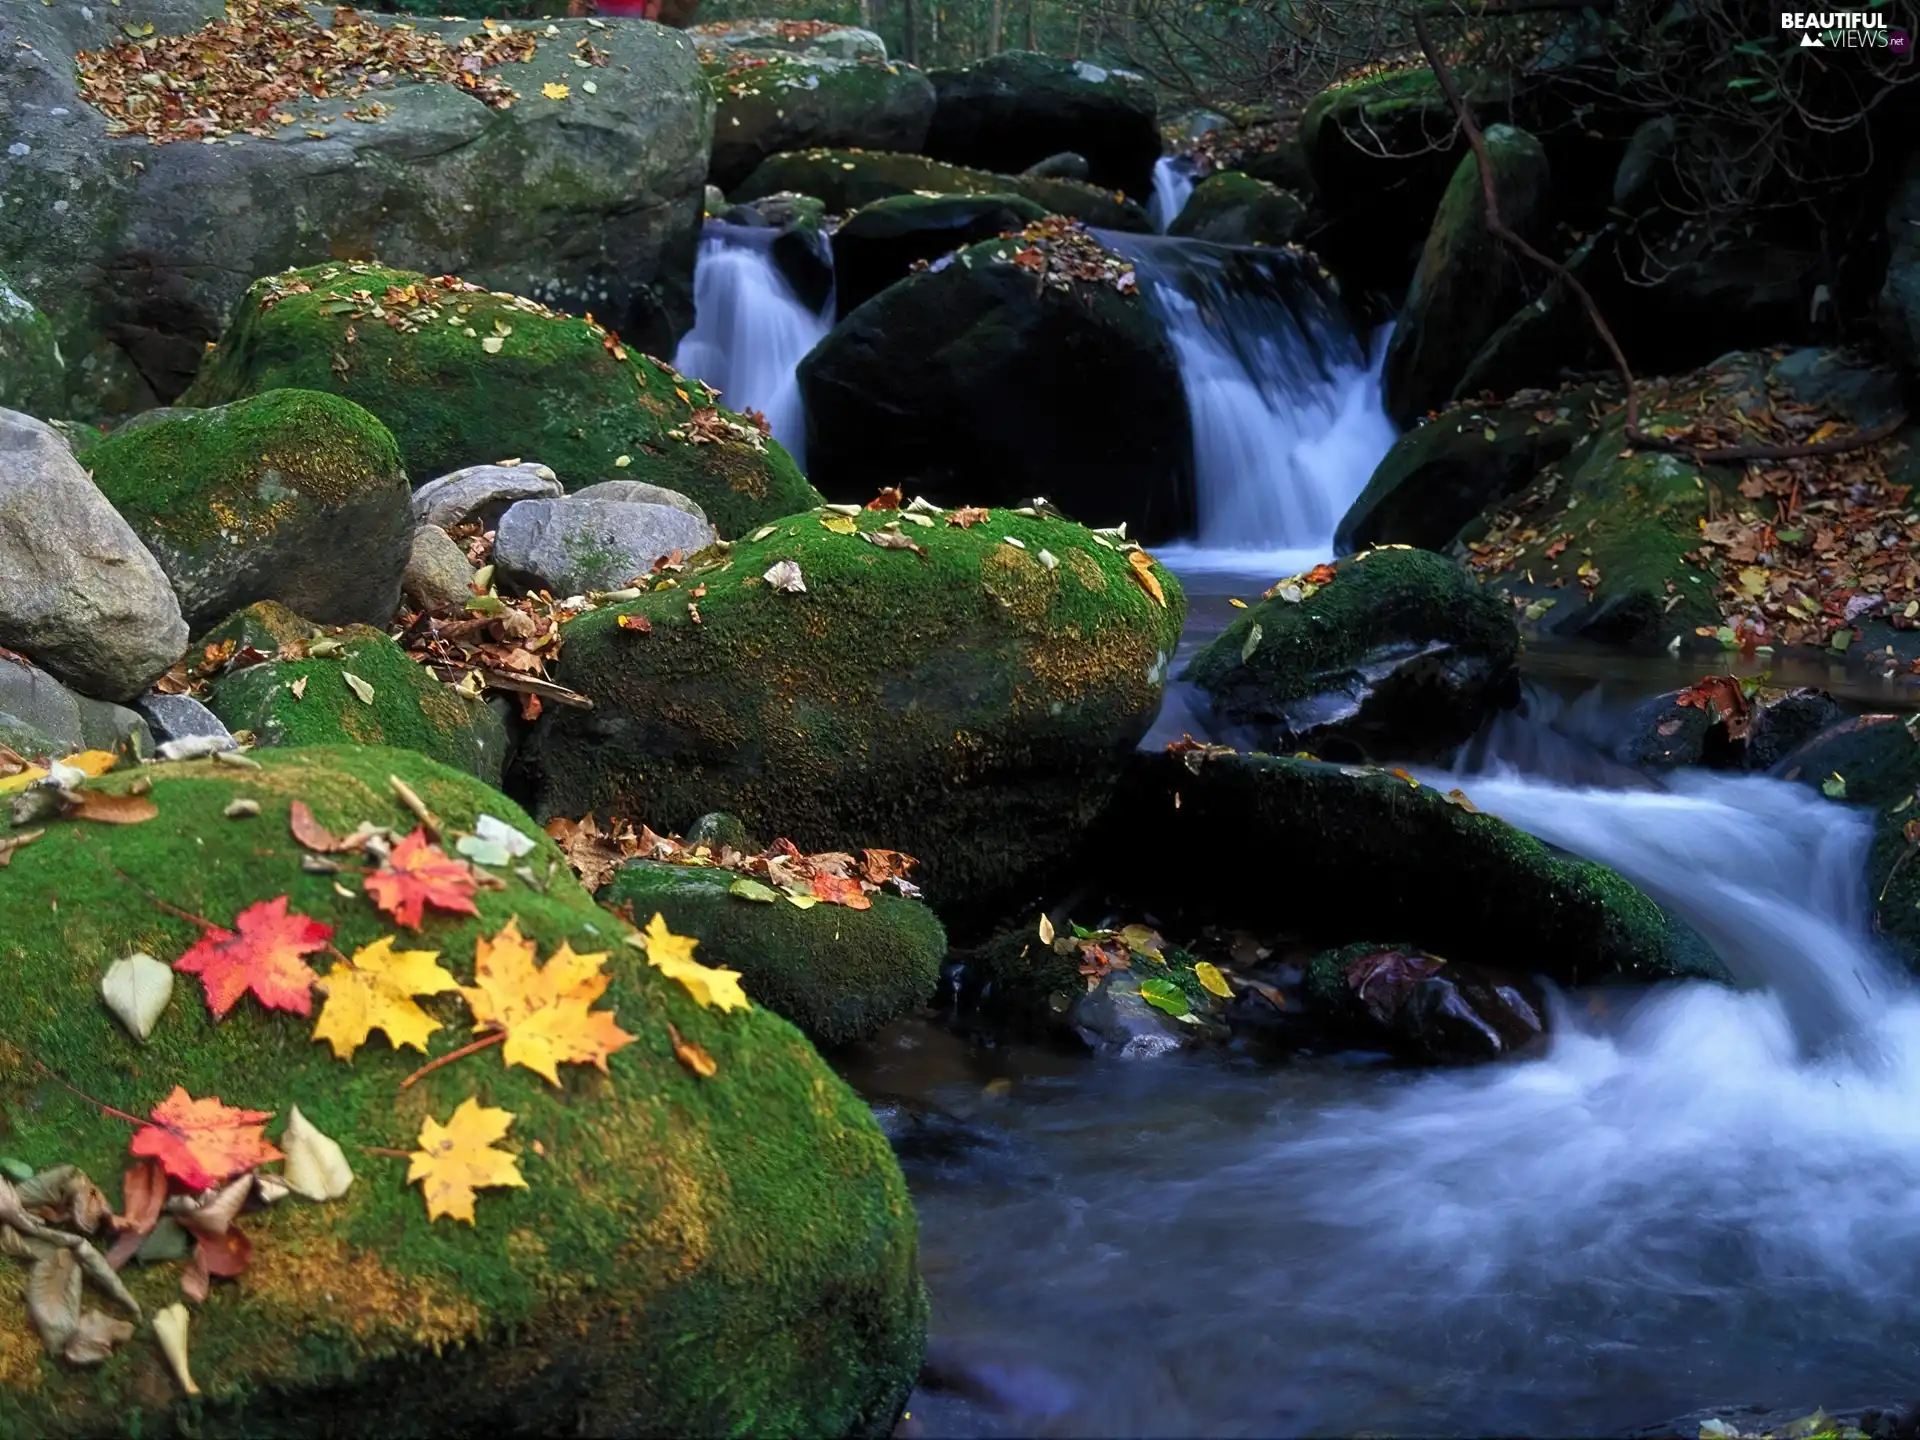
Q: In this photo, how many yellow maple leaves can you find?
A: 4